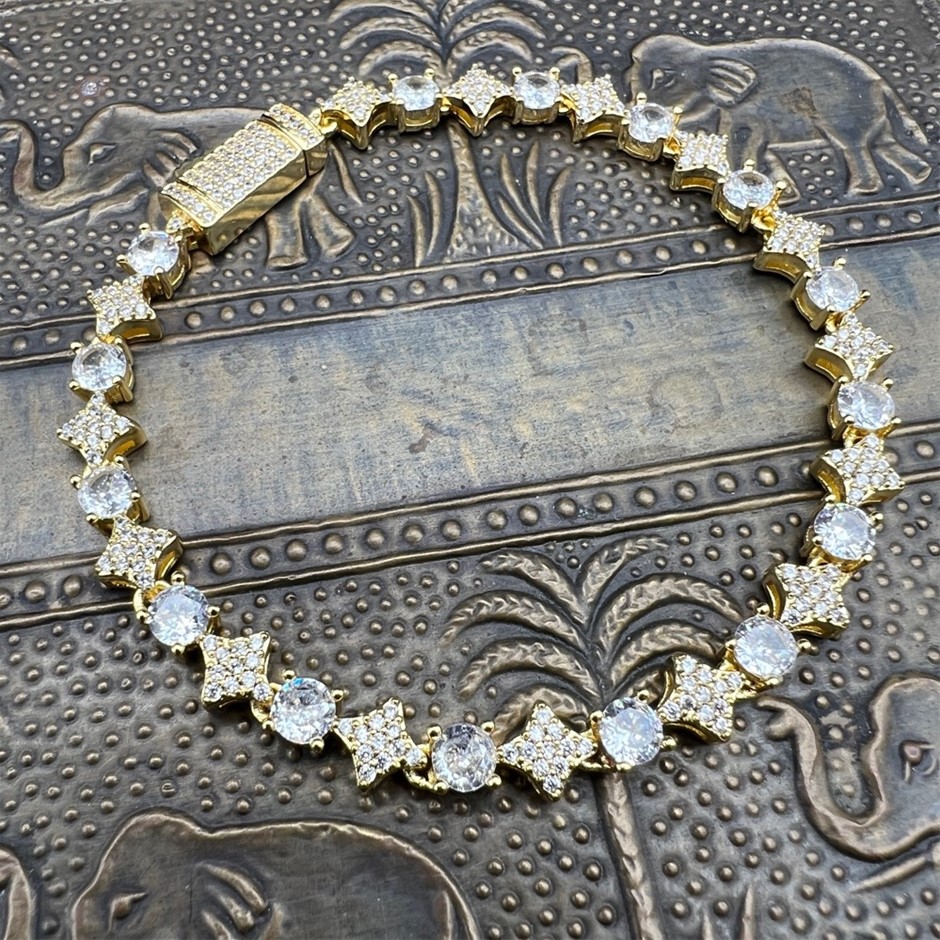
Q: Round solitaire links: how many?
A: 15